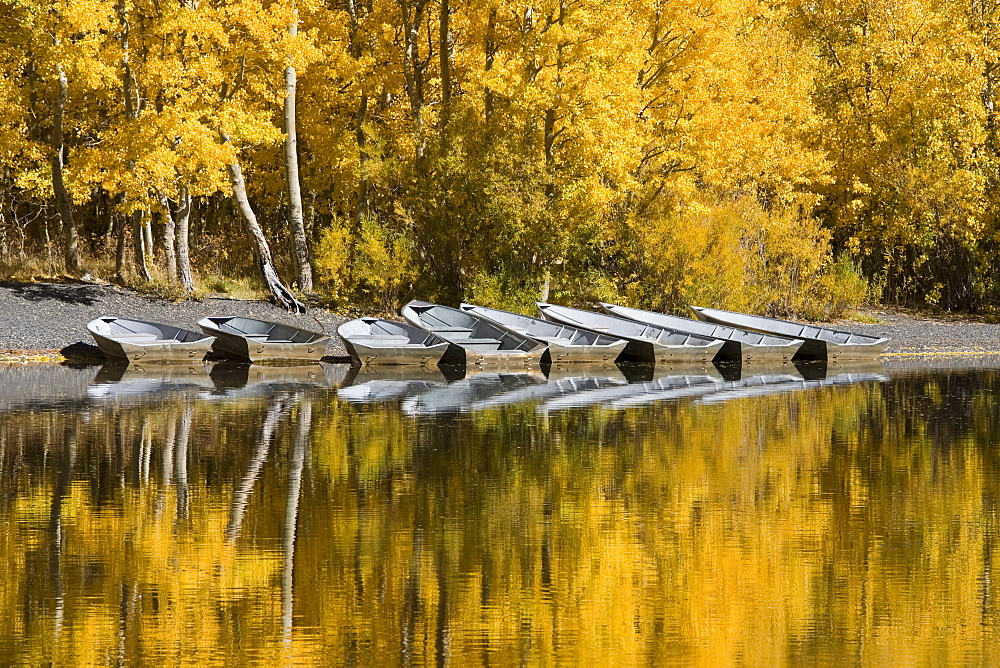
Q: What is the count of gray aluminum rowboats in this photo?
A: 8